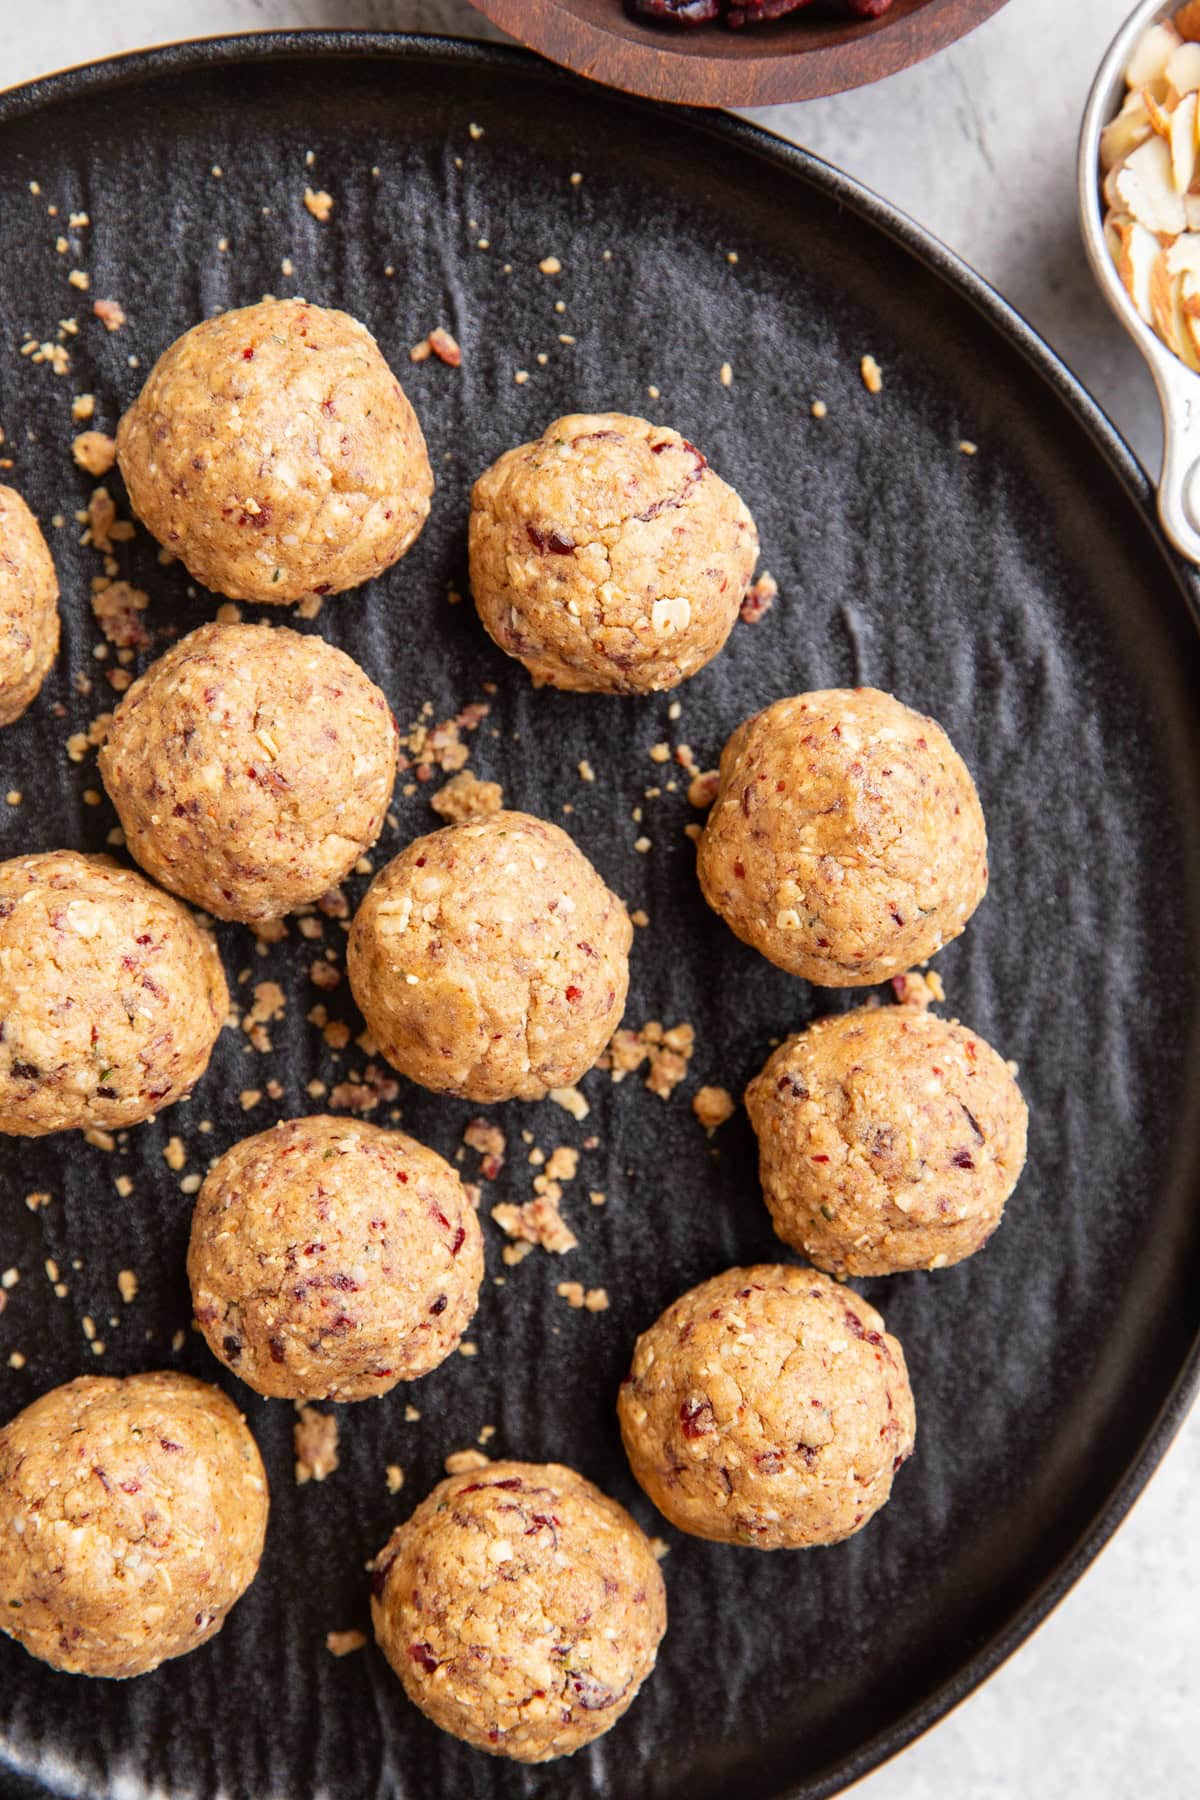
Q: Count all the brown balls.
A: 12